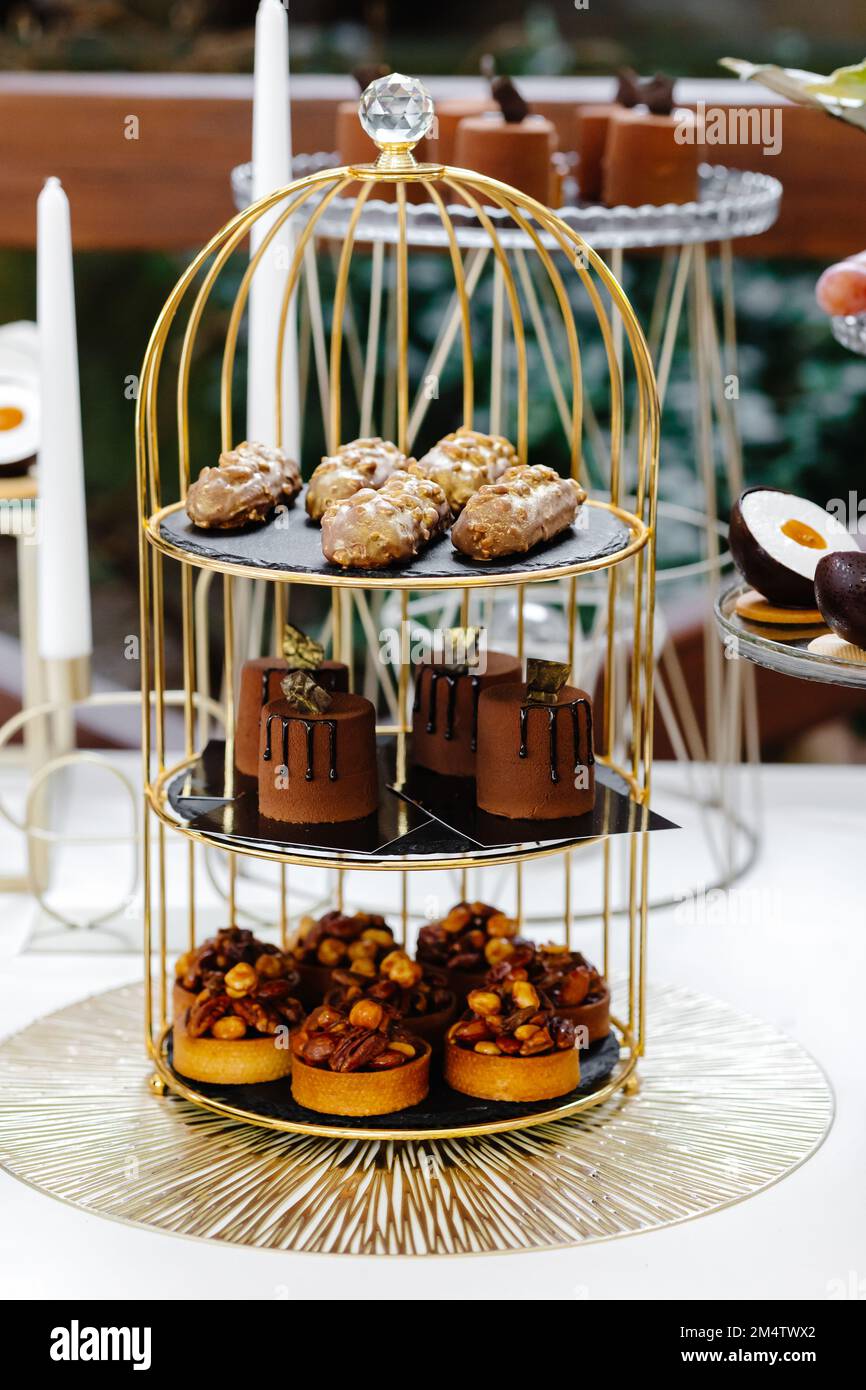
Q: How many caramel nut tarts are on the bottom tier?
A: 8